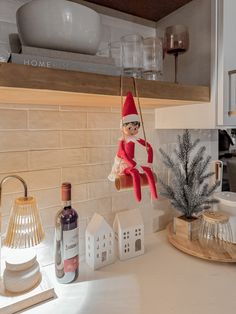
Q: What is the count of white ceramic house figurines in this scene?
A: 2